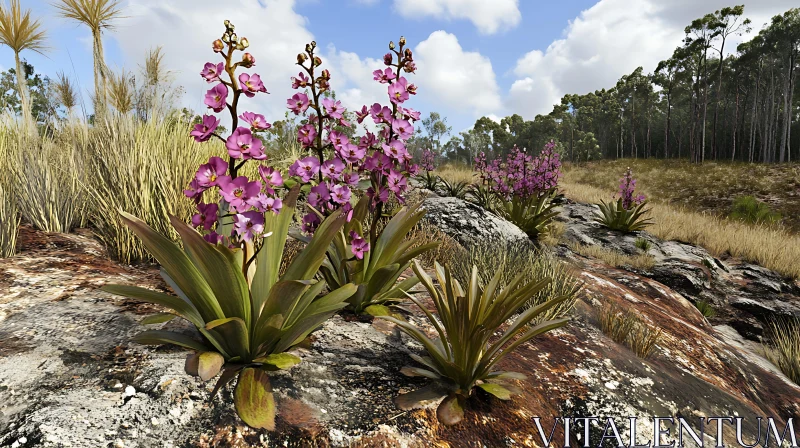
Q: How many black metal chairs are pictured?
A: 0